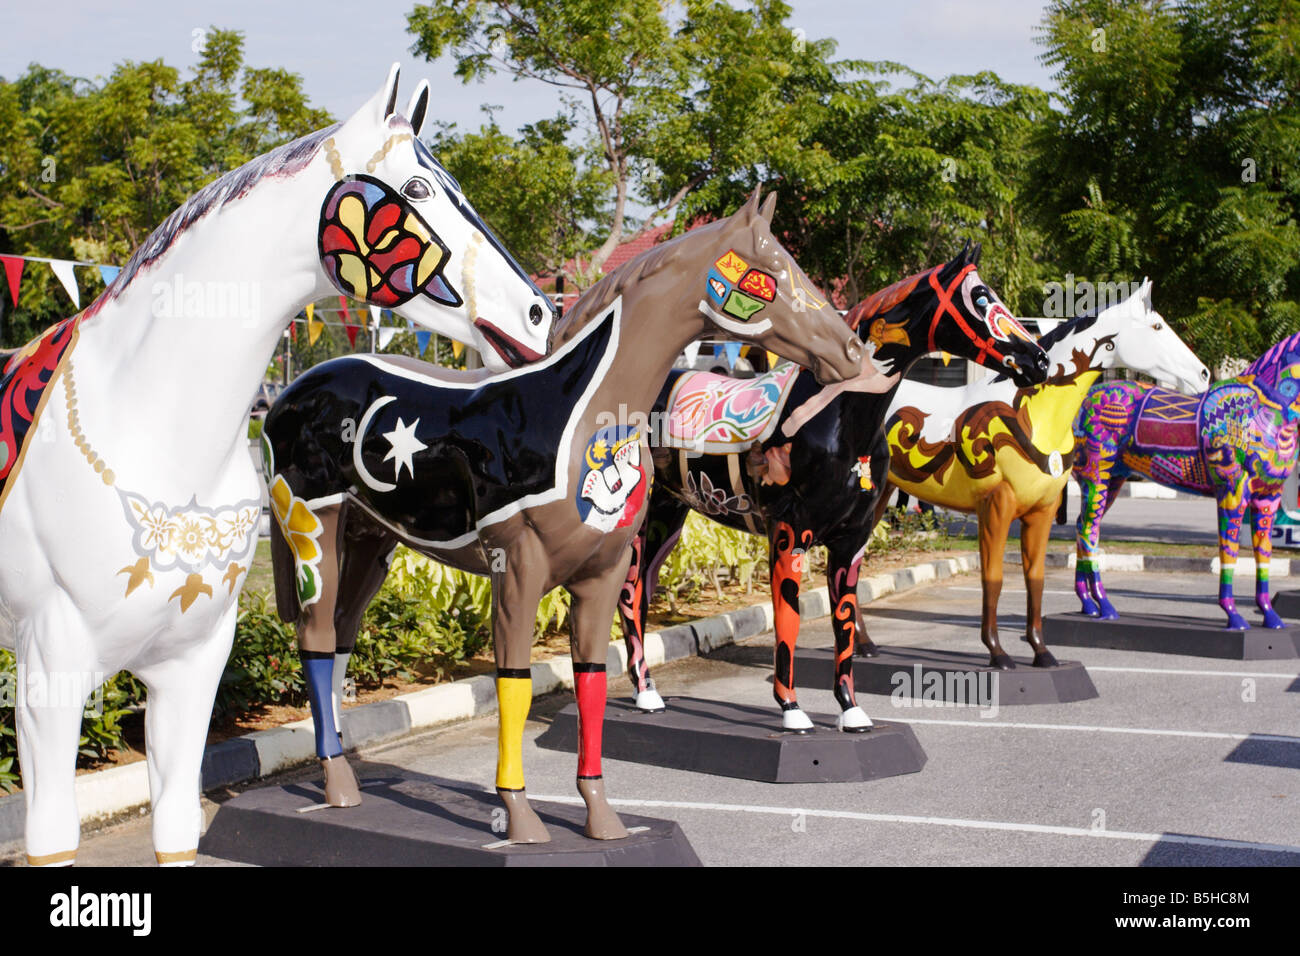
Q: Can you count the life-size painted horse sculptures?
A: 5